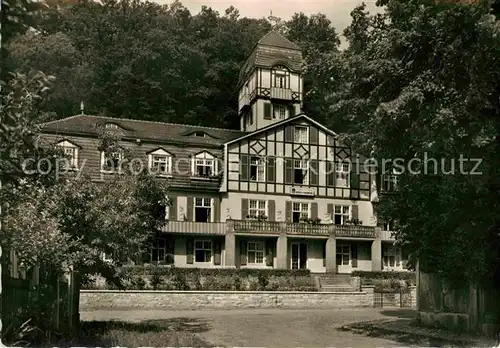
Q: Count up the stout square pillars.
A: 4